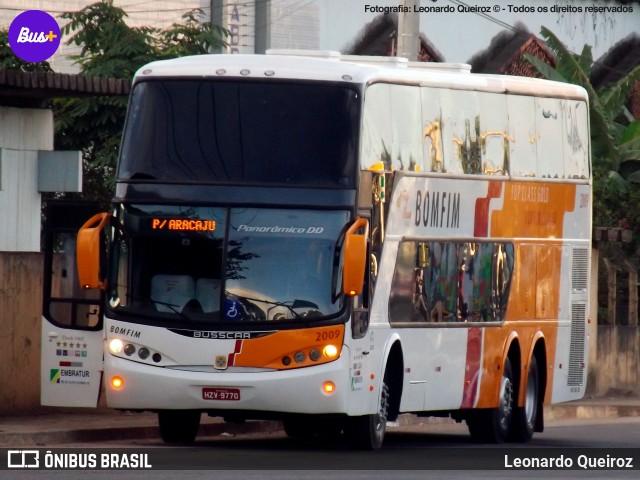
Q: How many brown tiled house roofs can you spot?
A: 3